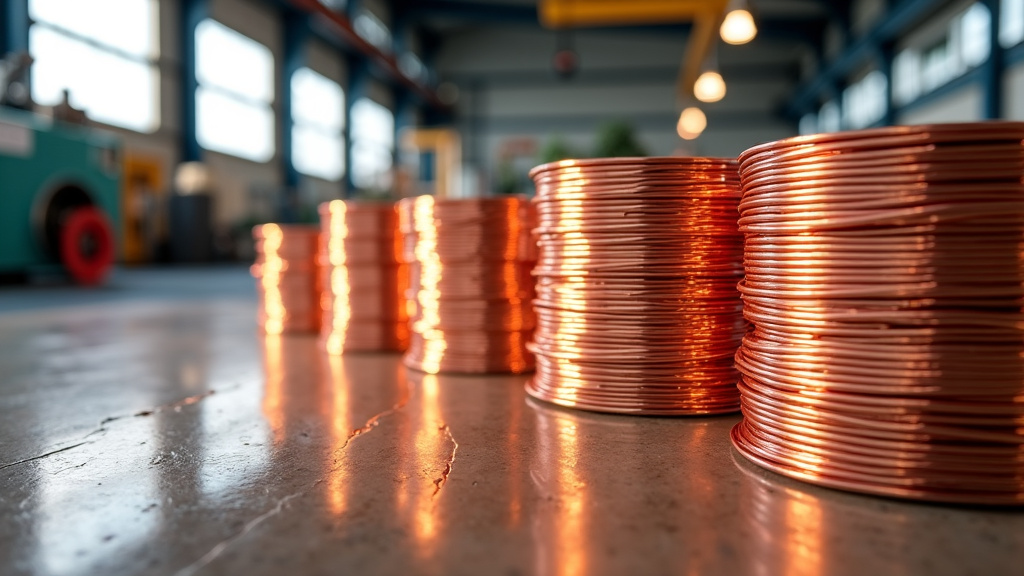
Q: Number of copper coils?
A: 5